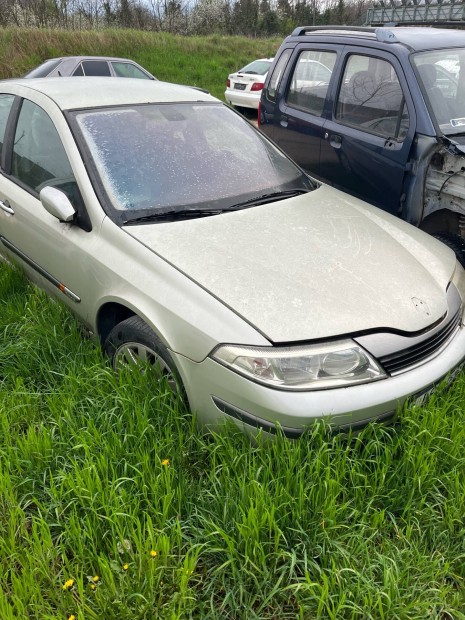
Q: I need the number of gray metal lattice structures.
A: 1